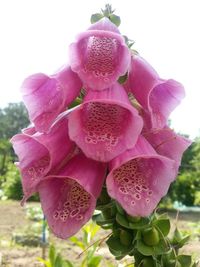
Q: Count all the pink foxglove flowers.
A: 8